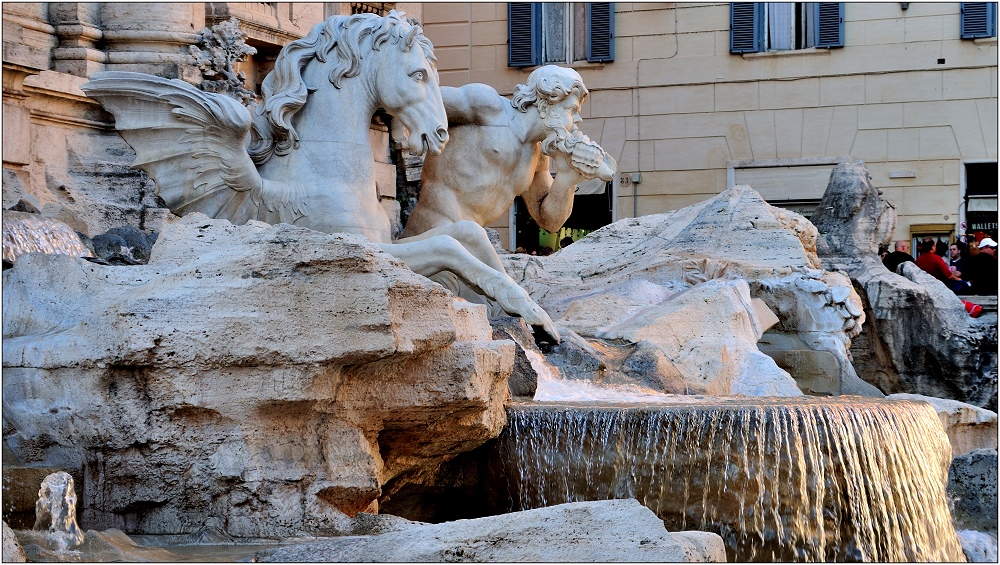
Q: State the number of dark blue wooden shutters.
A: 5